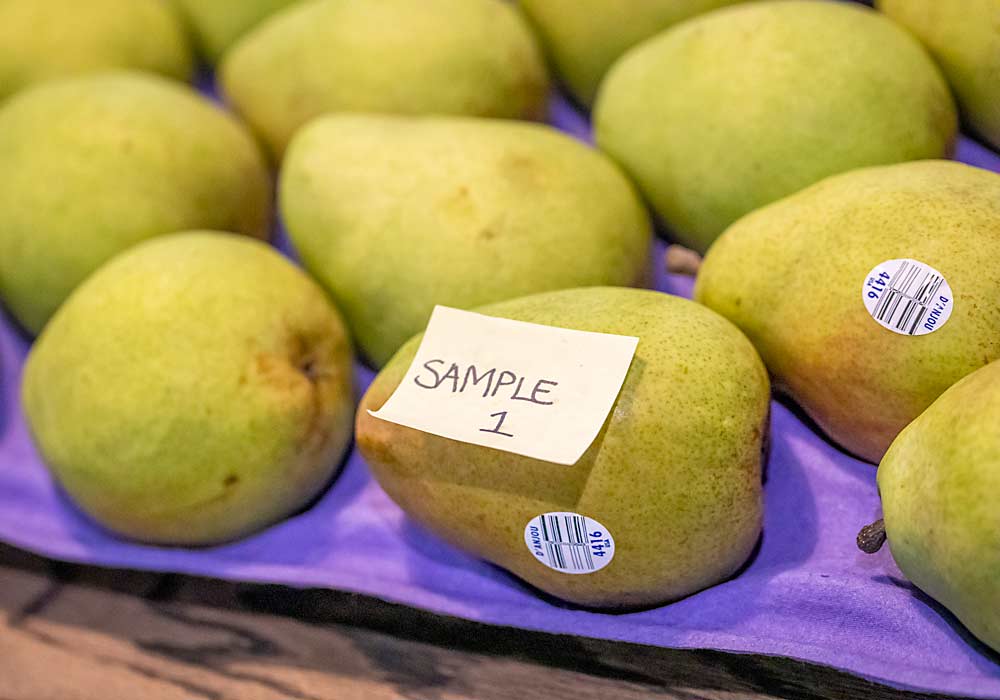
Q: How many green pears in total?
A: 12